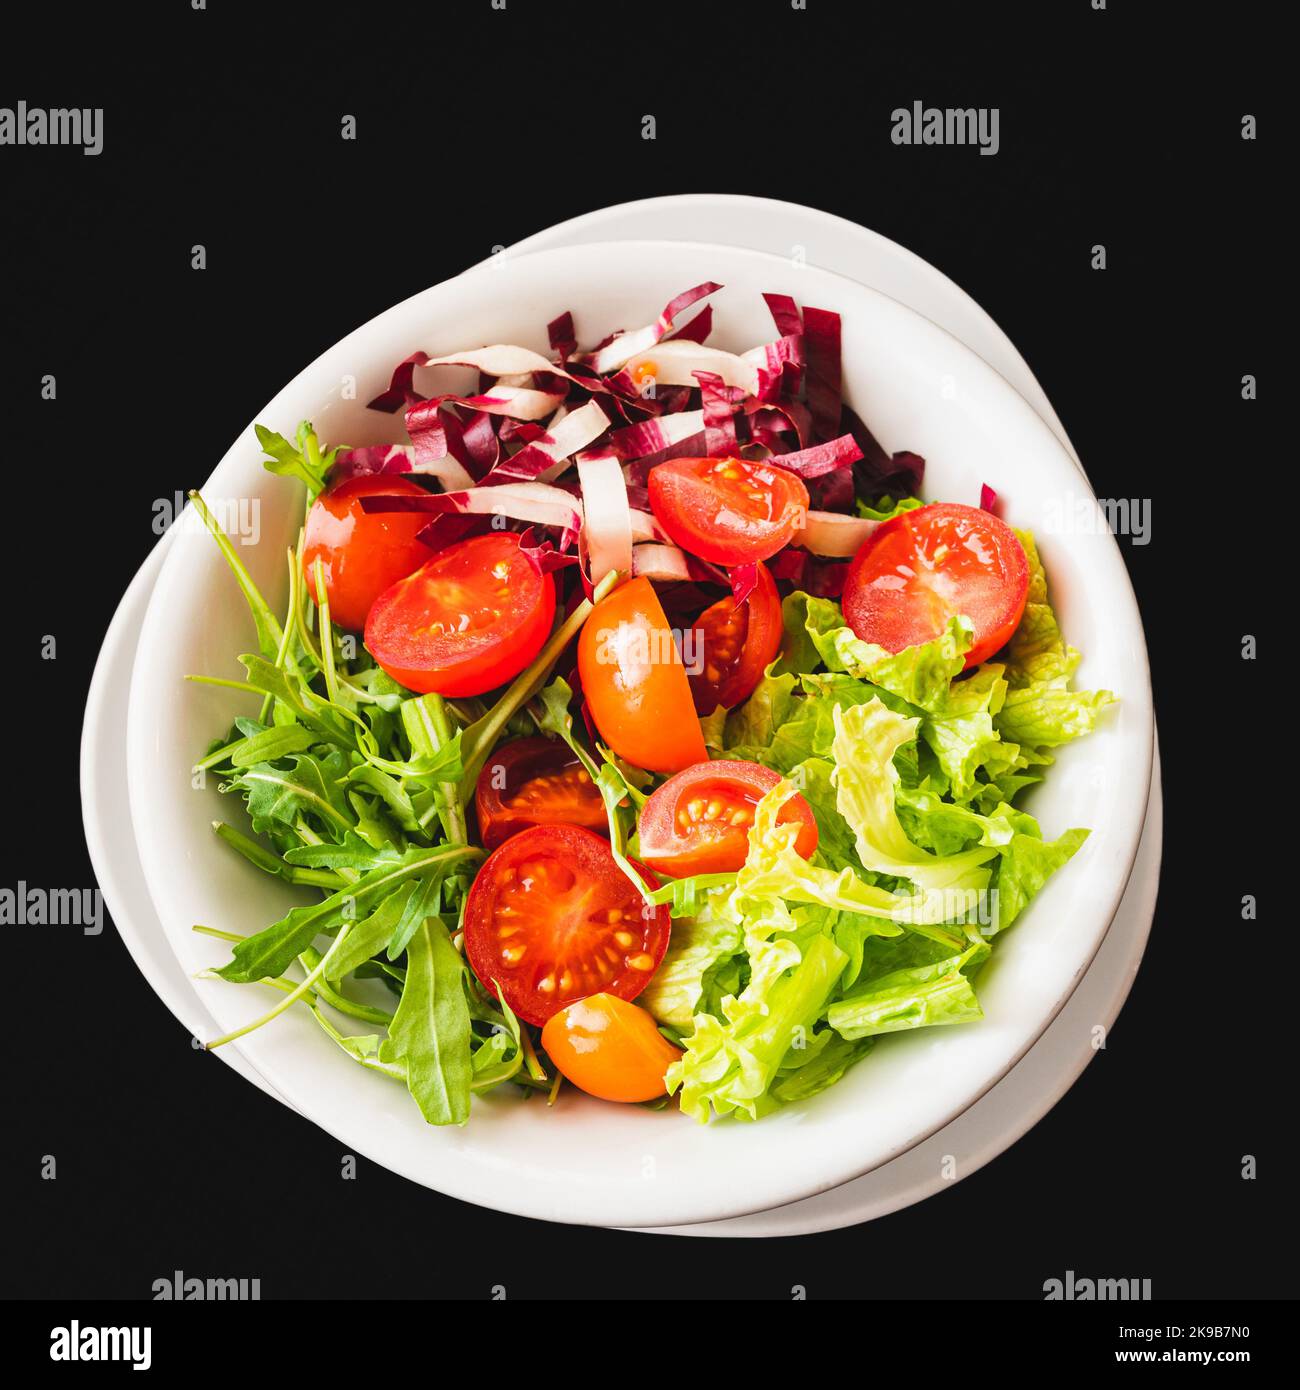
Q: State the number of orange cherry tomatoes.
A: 2